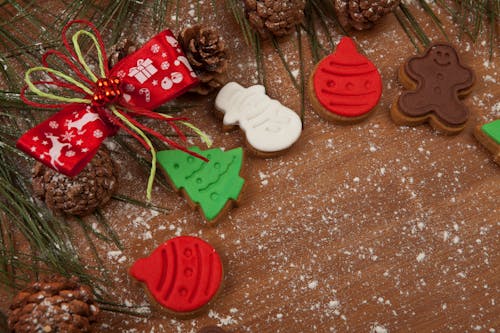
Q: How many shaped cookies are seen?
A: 6